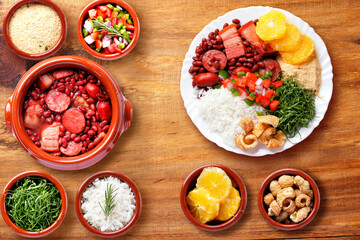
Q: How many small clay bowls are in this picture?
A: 6